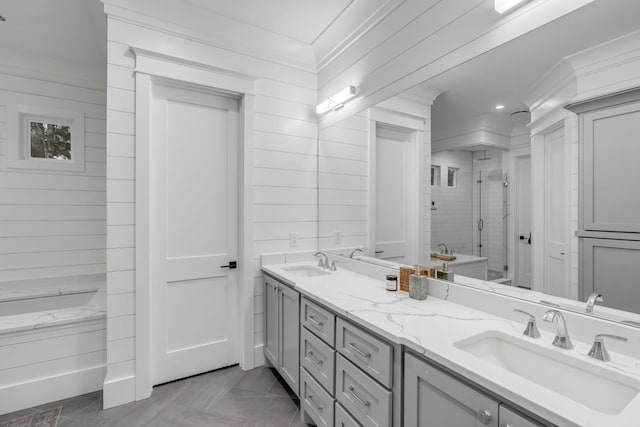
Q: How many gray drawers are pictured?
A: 6